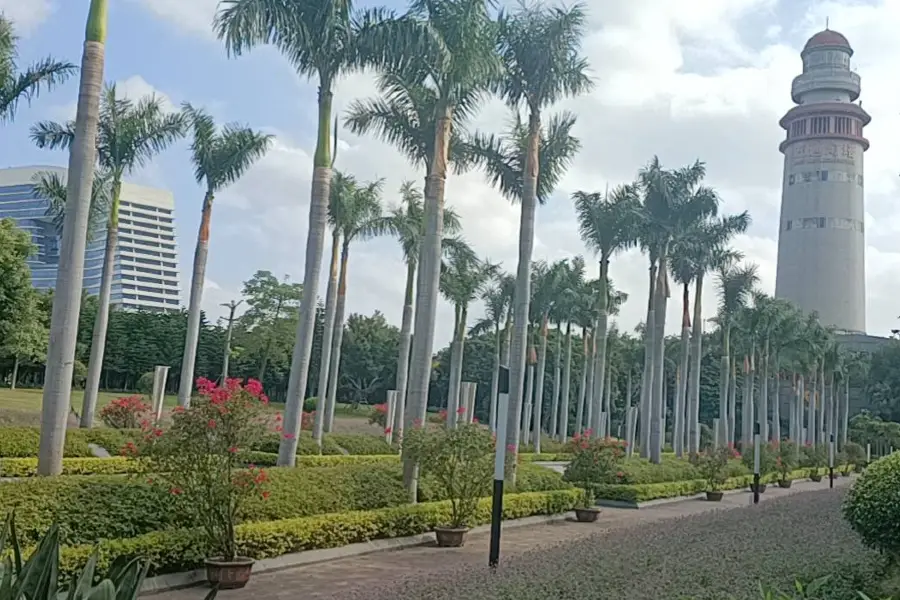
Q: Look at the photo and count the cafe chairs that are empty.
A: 0